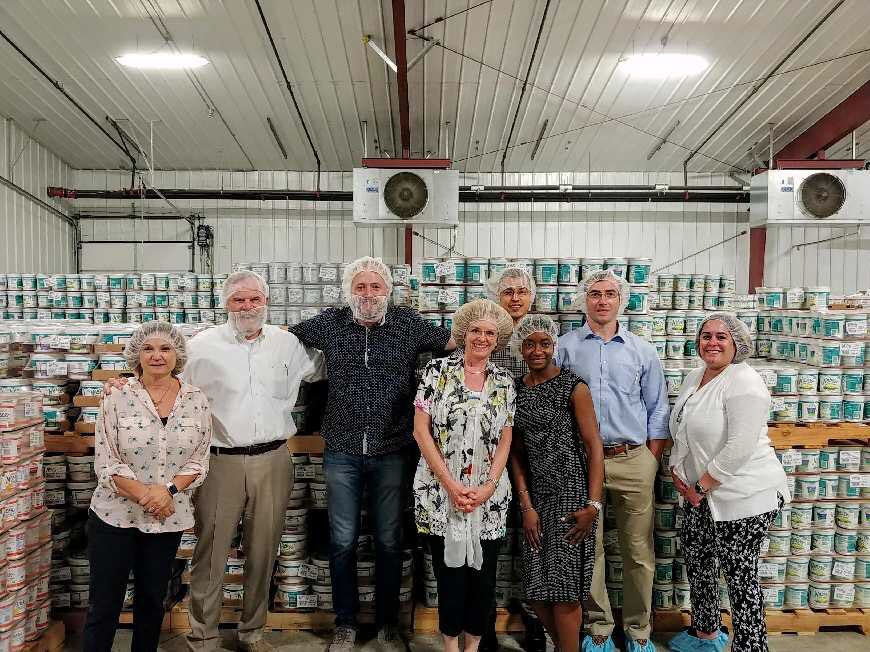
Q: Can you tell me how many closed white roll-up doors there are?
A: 1